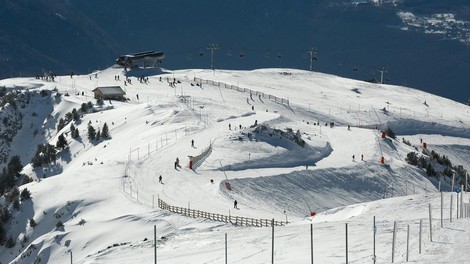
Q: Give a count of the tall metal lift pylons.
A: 3